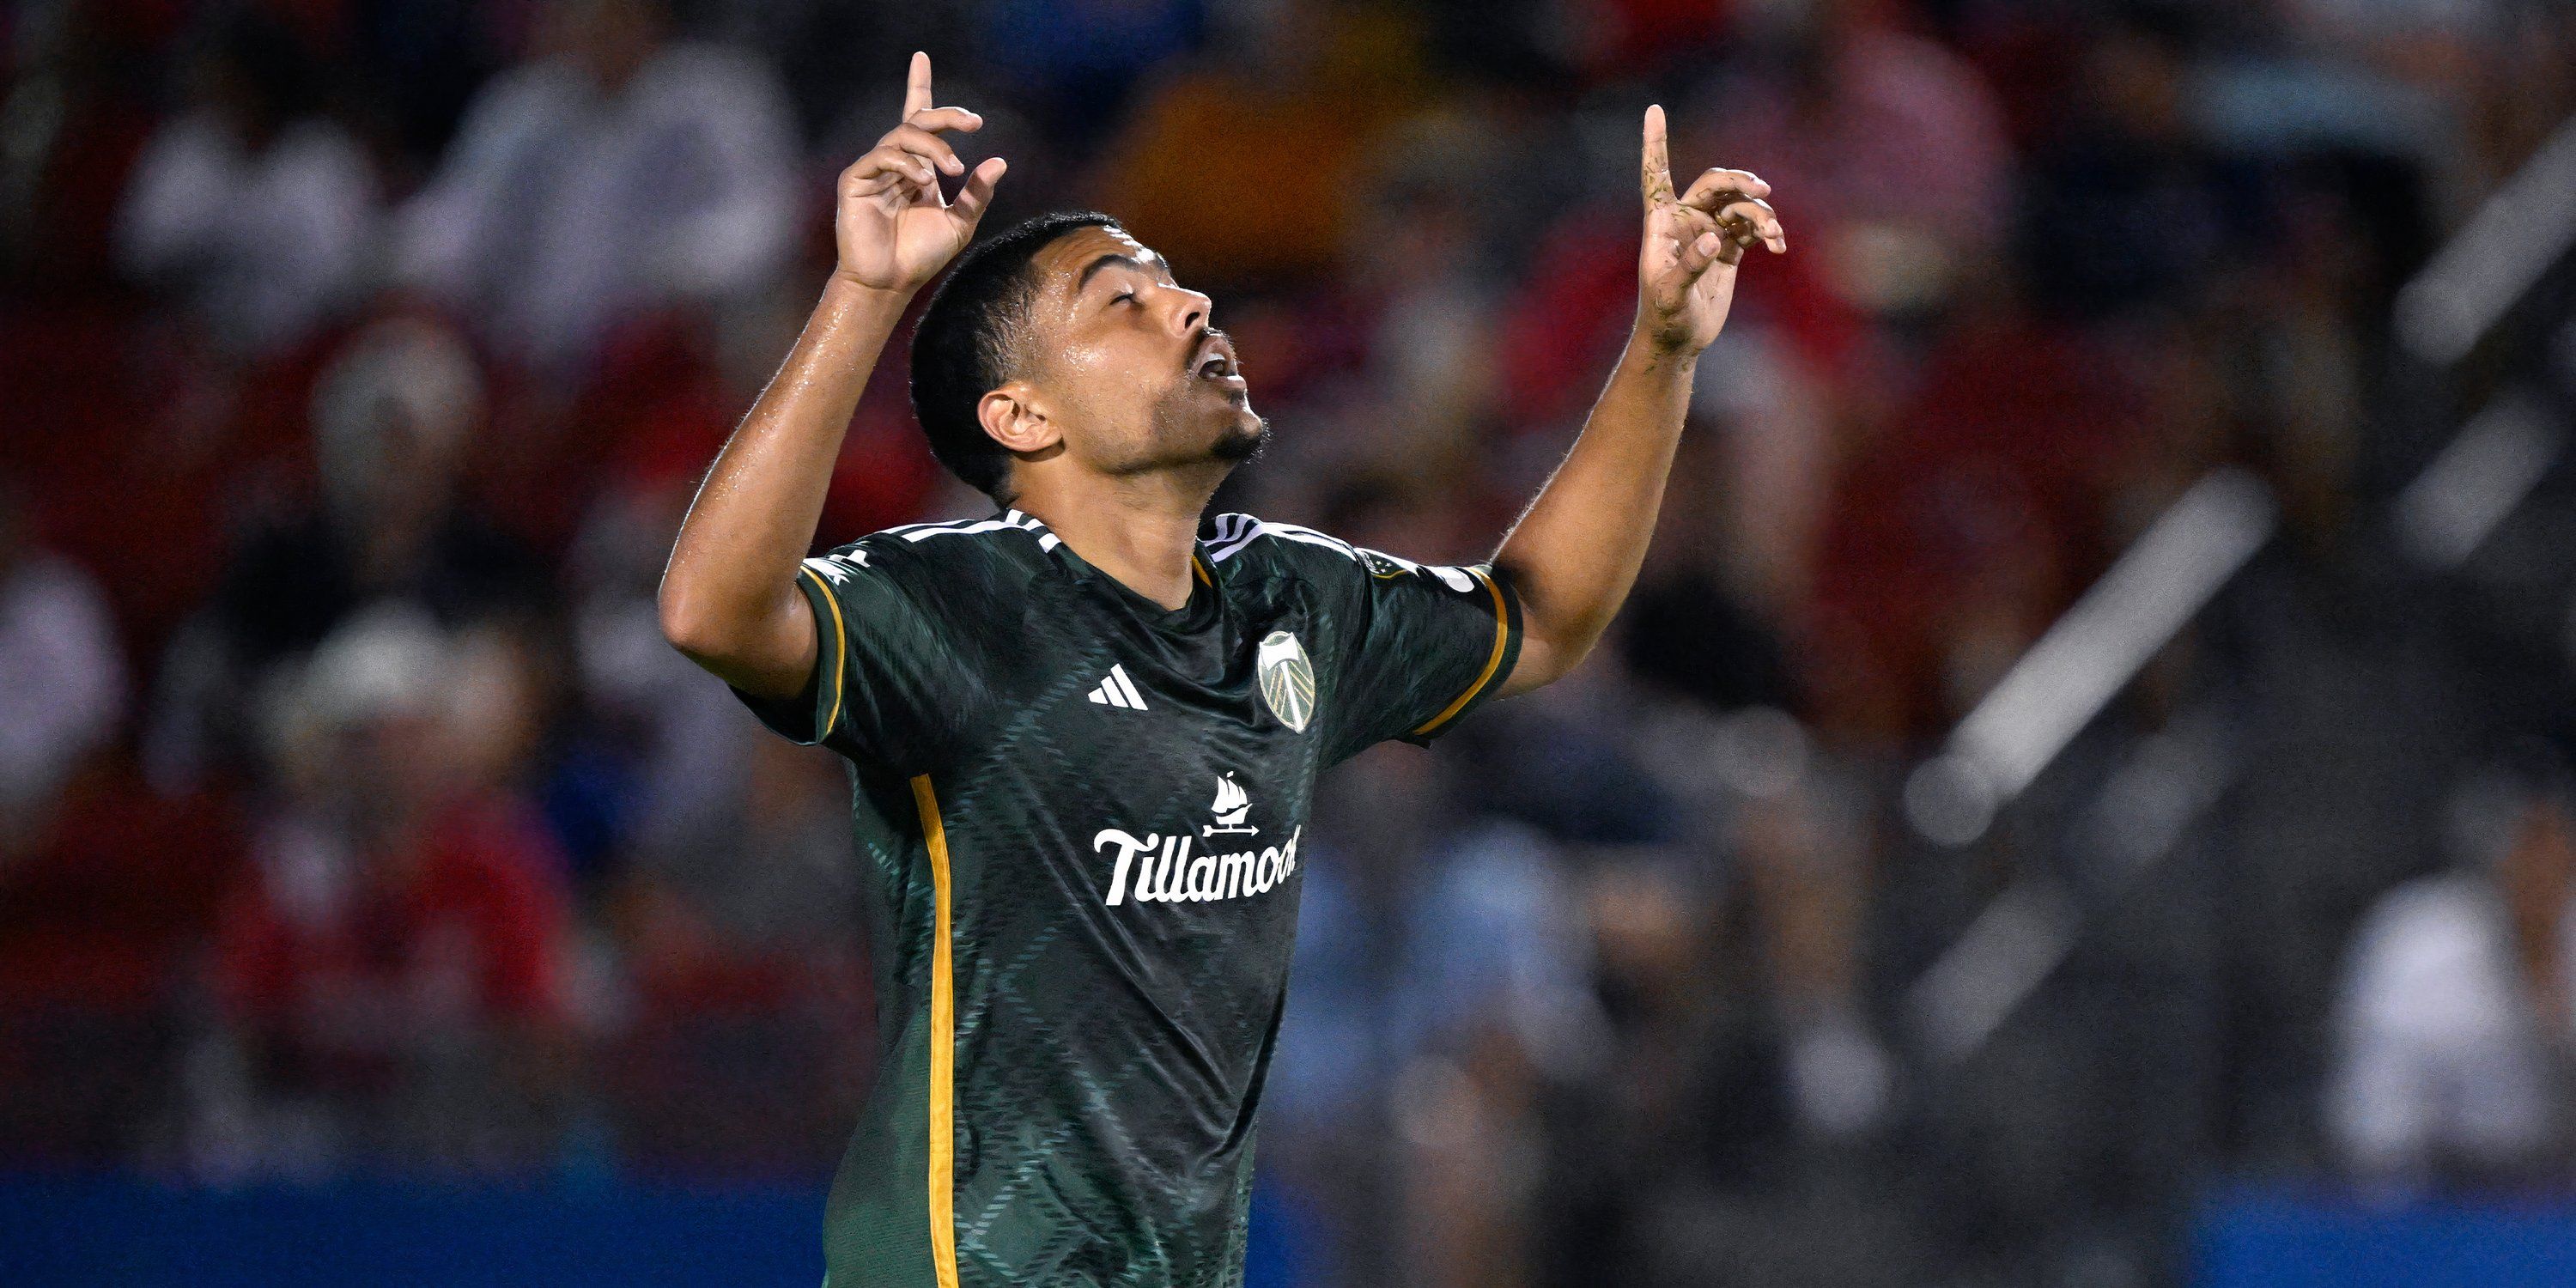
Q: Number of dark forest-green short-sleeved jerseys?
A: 1